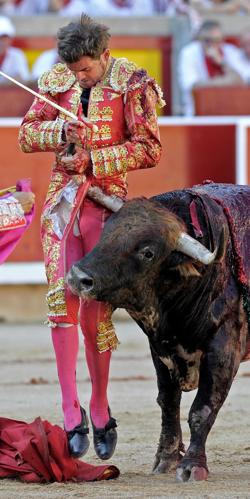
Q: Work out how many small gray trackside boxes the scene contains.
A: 0